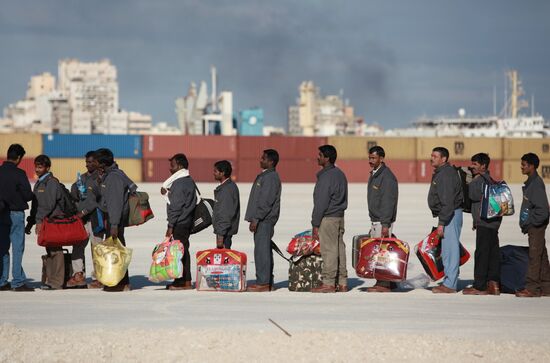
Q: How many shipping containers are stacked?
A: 14